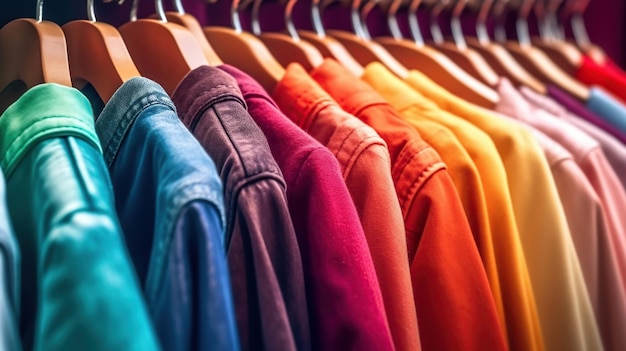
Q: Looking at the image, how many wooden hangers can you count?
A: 14